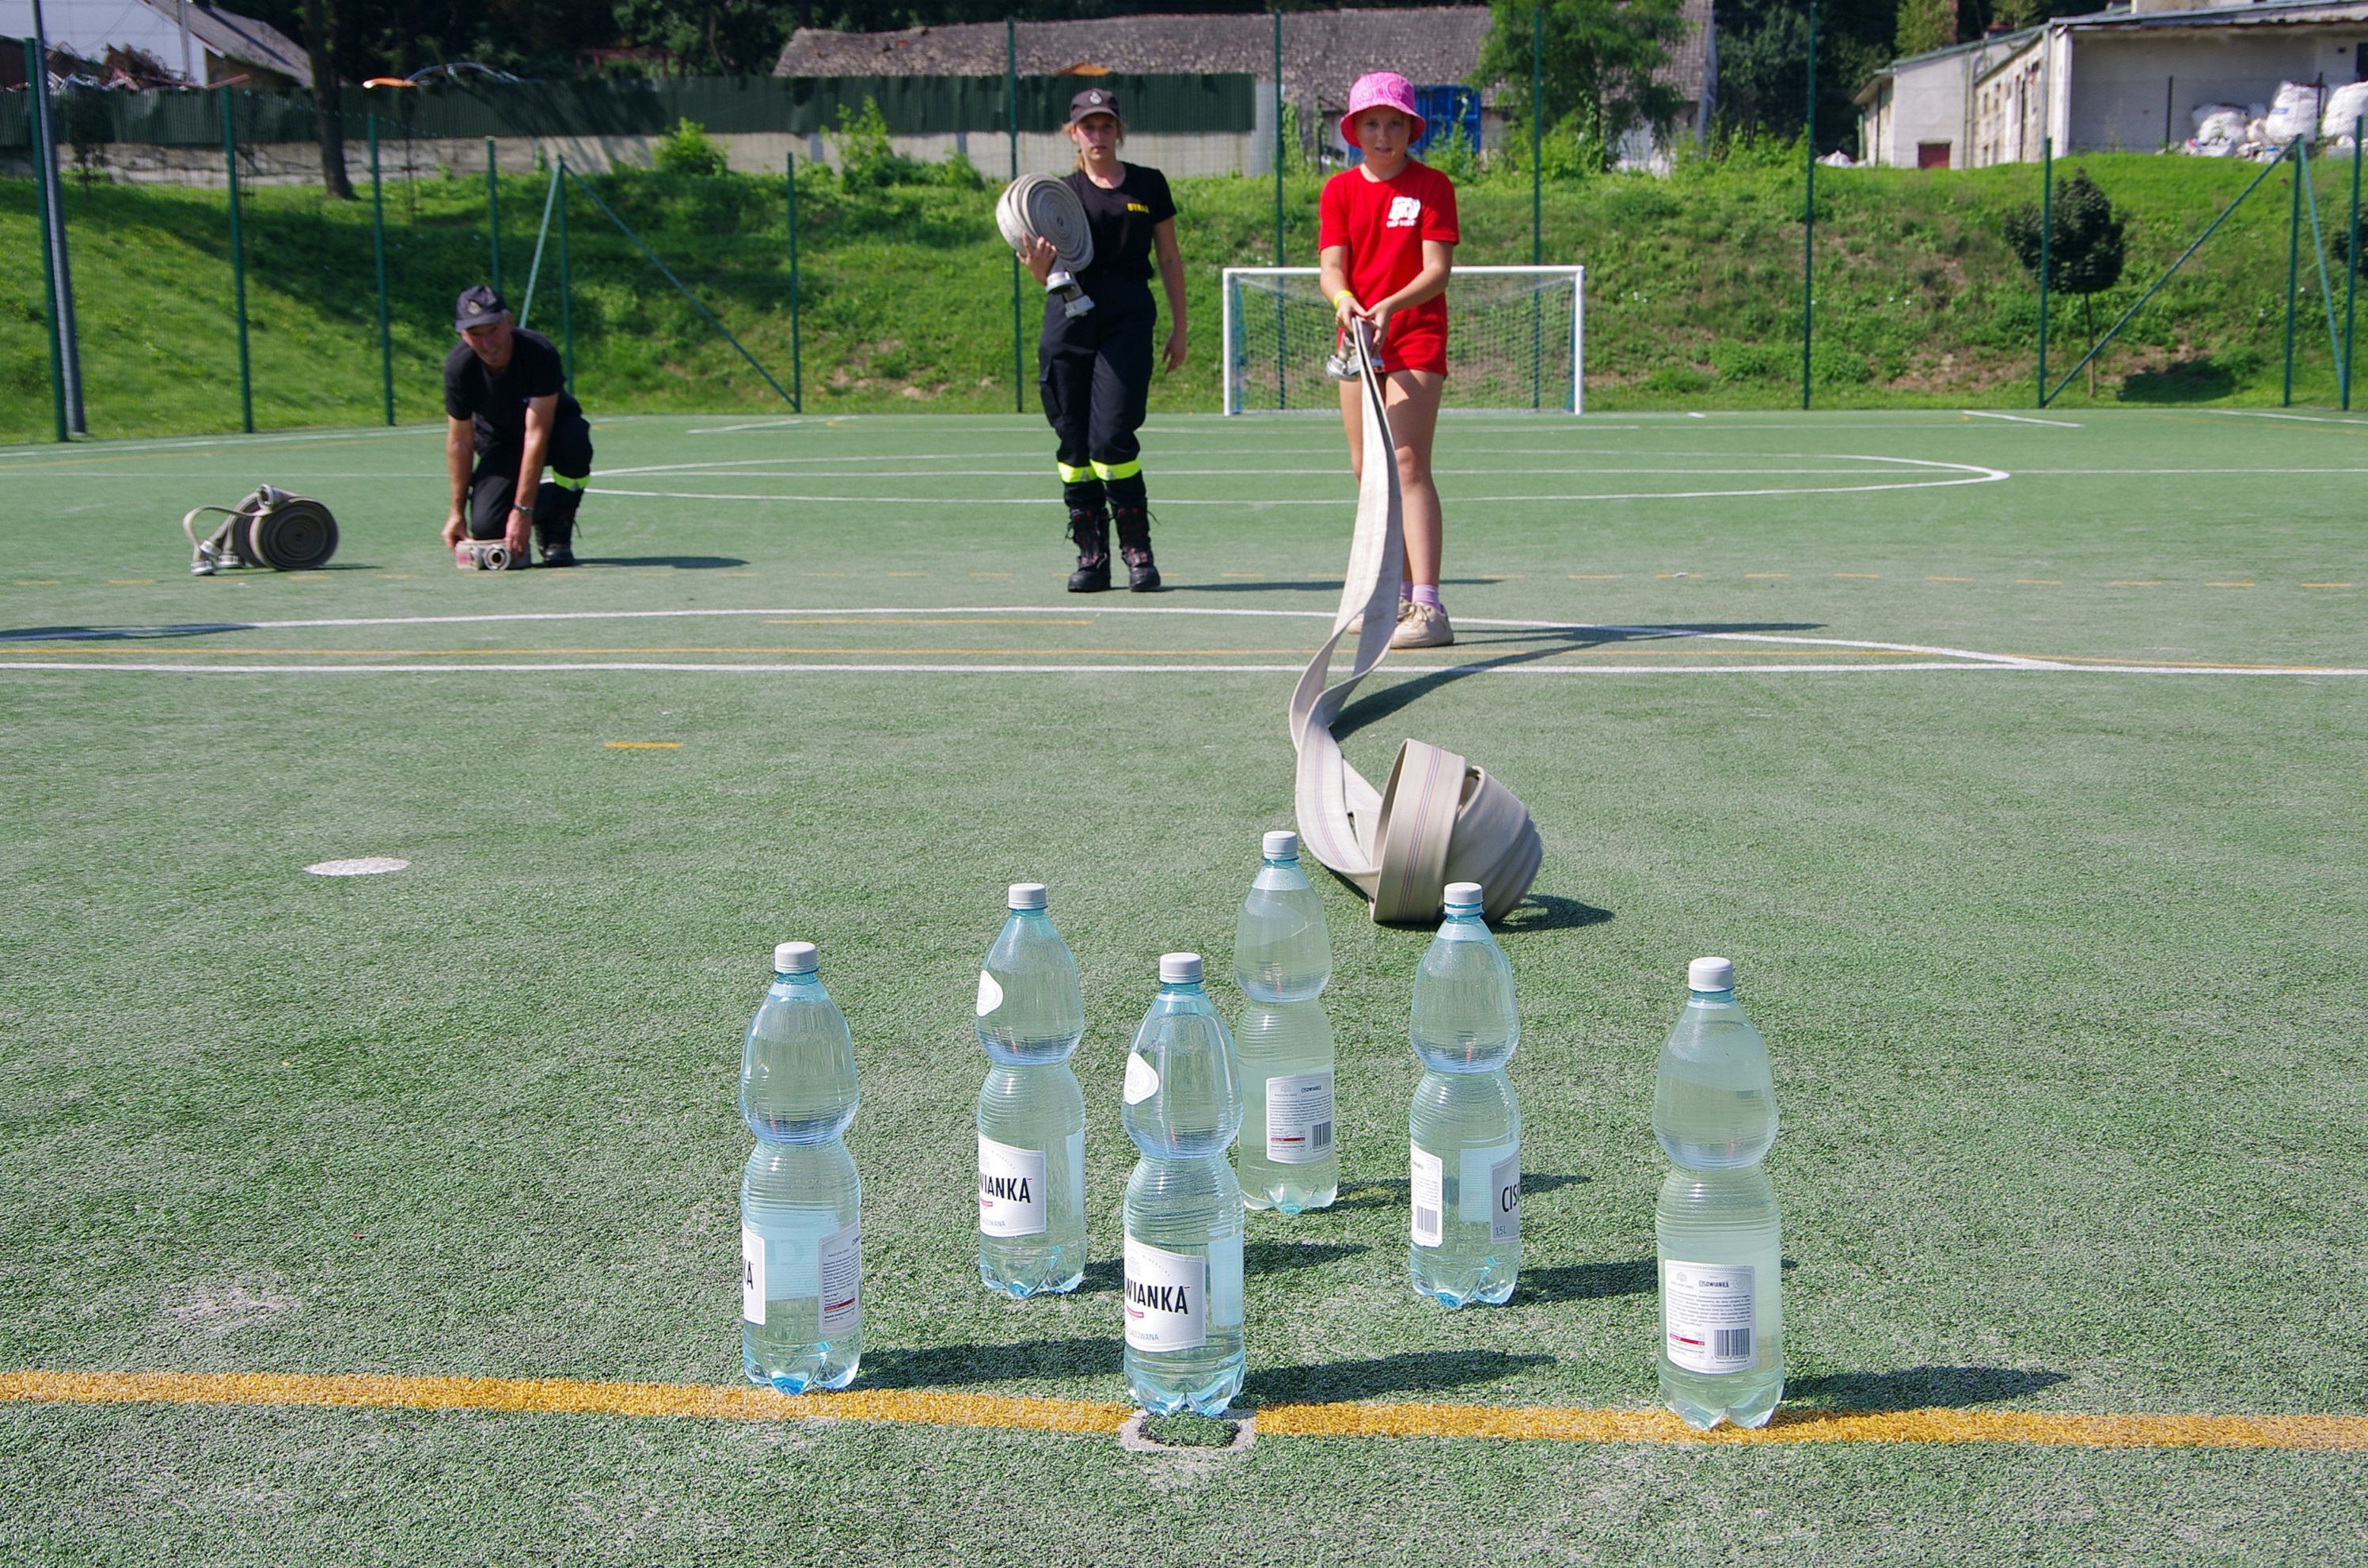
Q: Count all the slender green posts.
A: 13